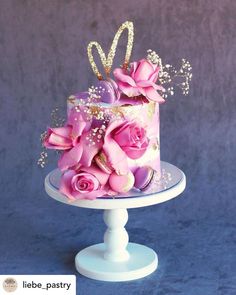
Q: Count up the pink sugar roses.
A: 4